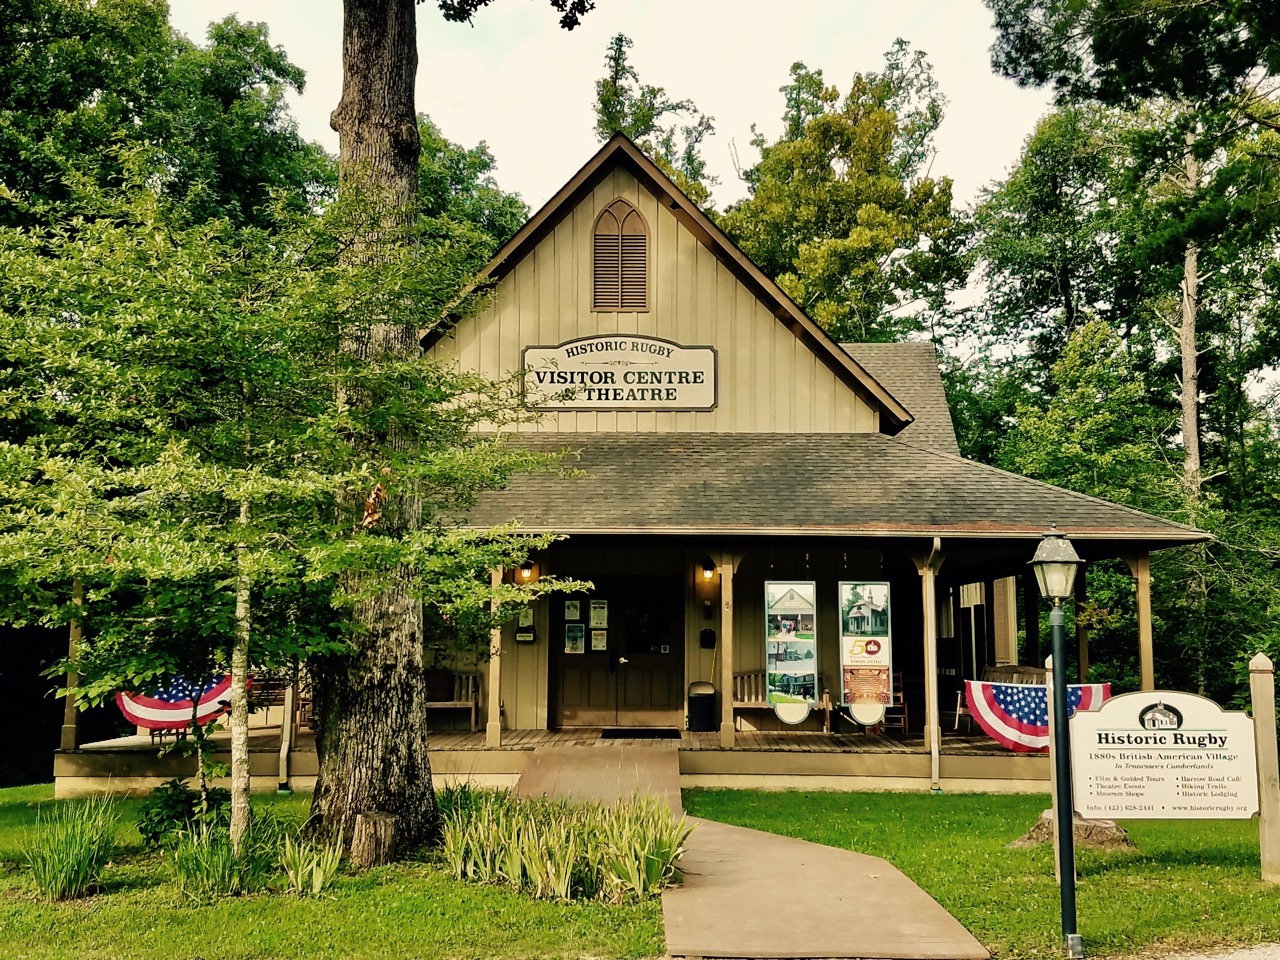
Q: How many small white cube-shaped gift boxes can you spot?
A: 0